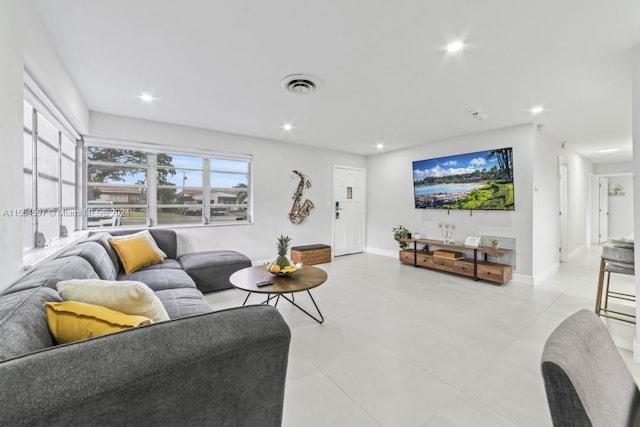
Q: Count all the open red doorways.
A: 0